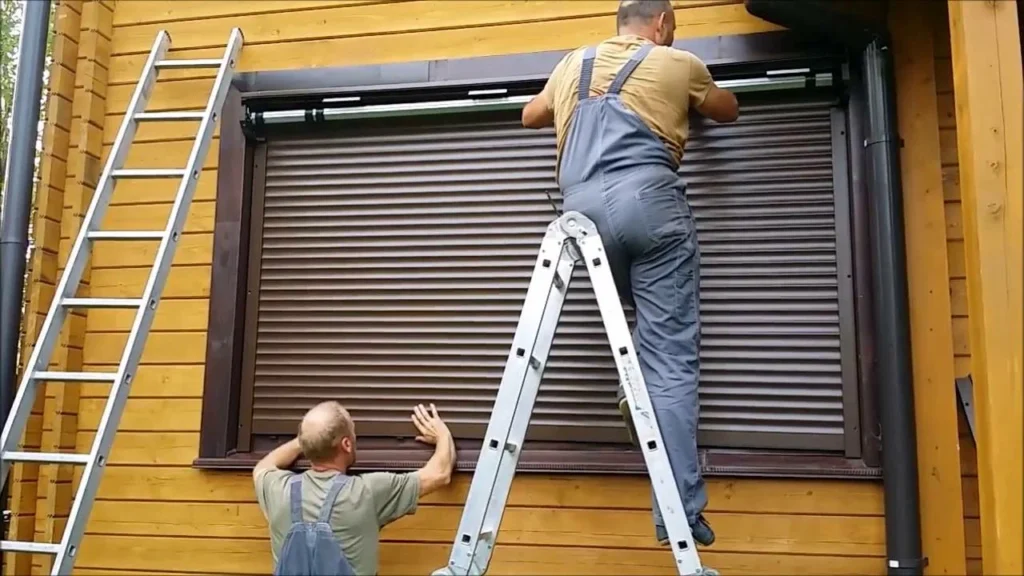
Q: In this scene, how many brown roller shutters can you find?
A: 1